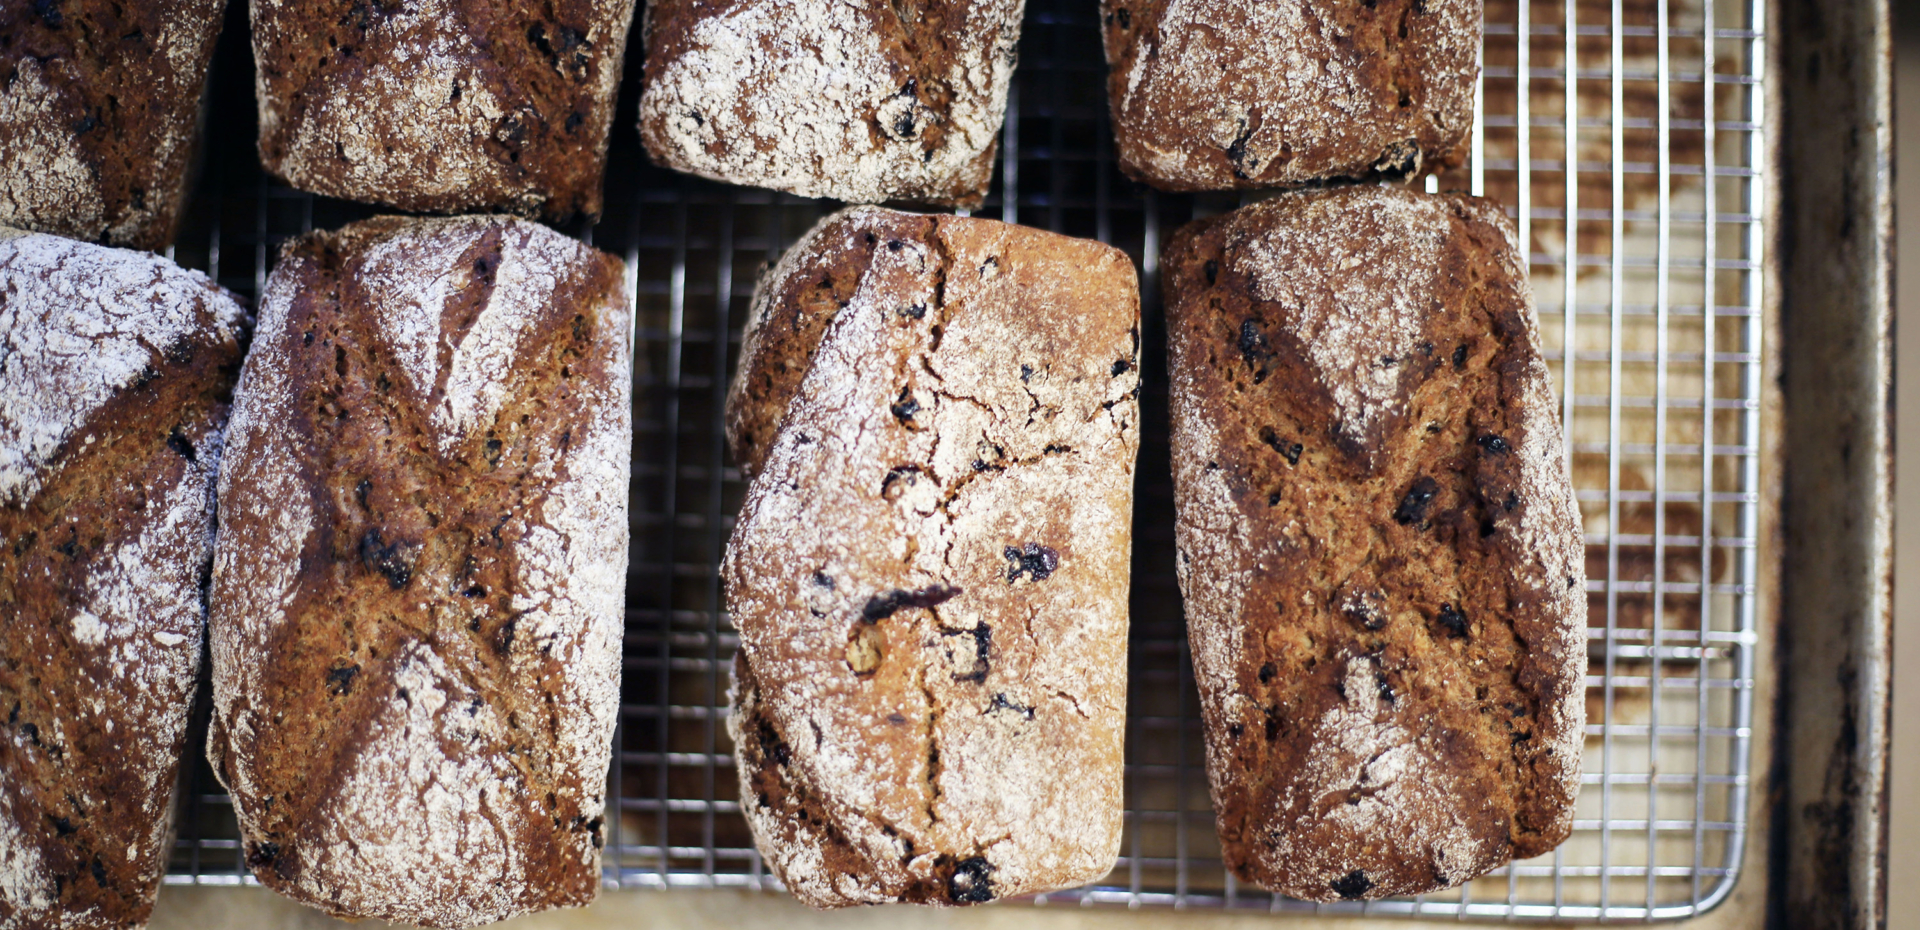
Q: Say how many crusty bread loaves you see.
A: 8